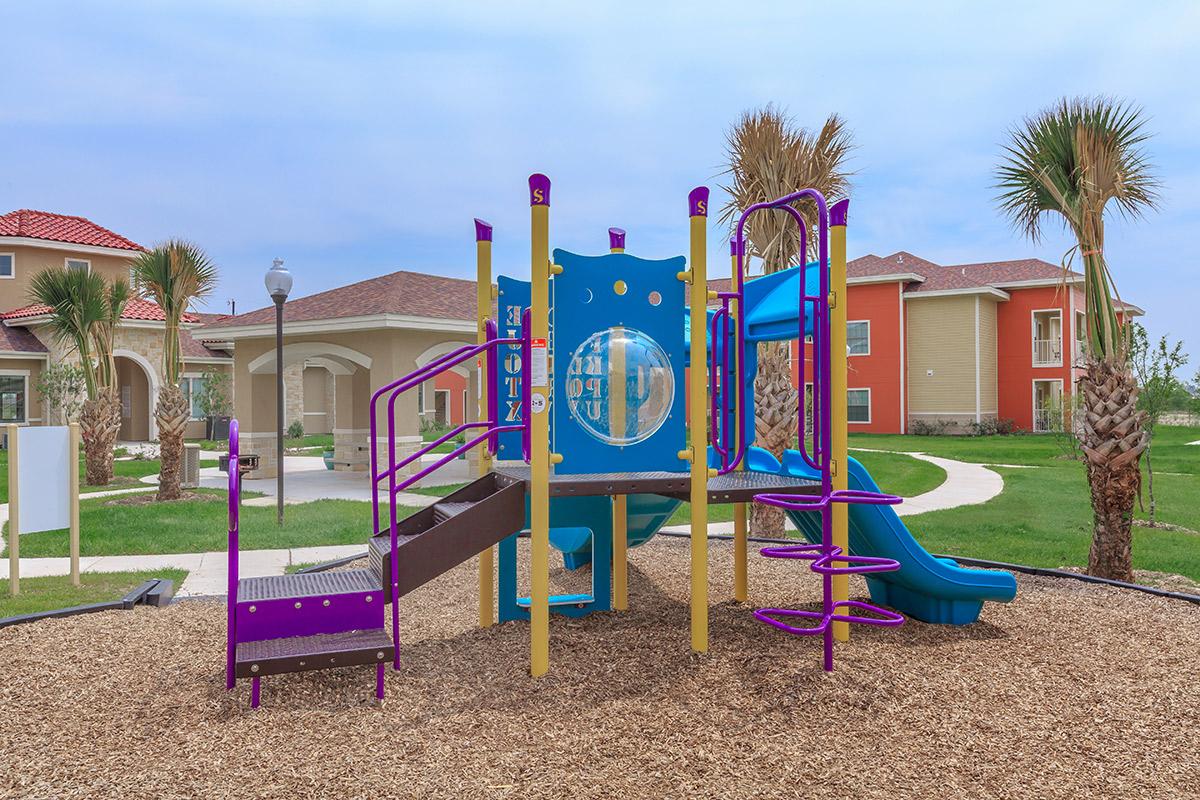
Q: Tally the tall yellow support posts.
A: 6